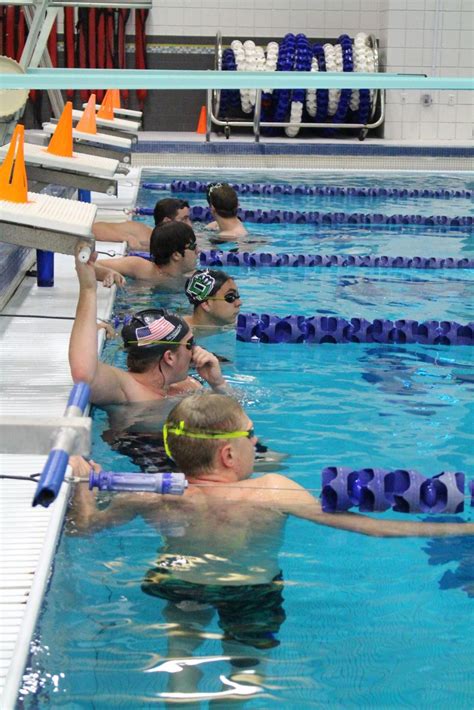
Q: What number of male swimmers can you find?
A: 6